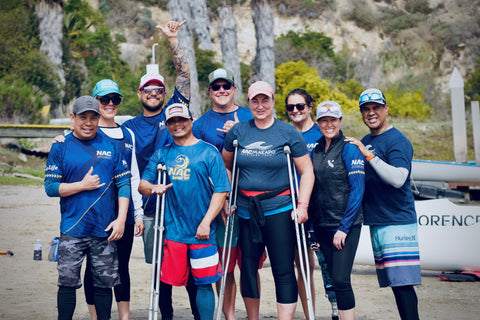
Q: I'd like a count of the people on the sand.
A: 9